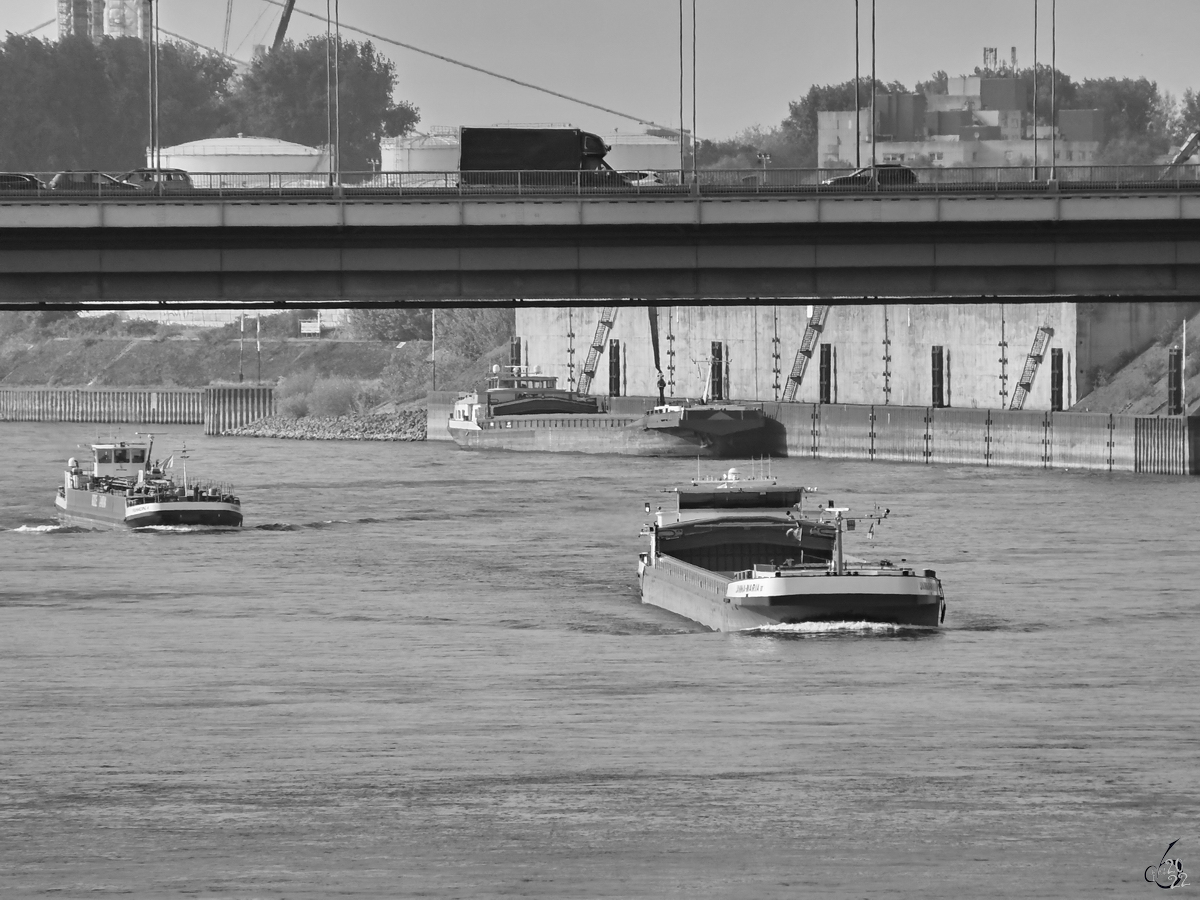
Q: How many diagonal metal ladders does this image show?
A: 3